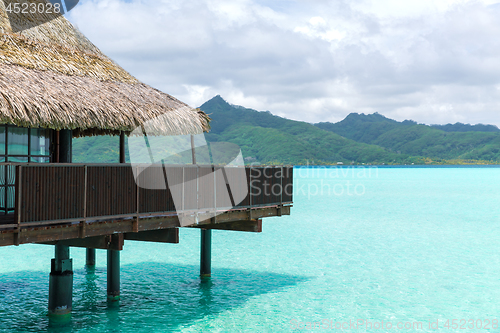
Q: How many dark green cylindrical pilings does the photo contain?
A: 4